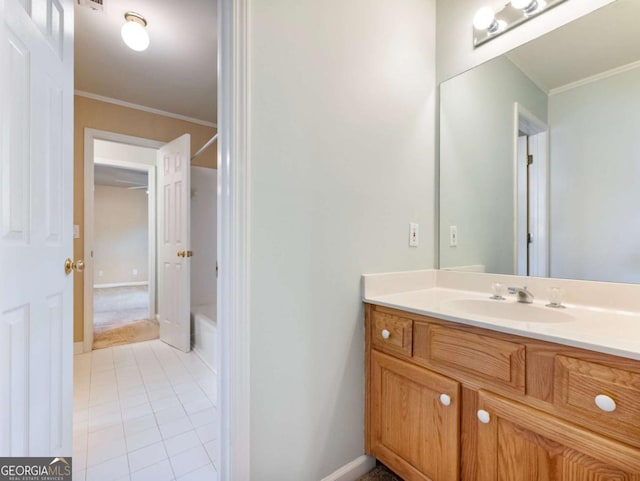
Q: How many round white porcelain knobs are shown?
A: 4